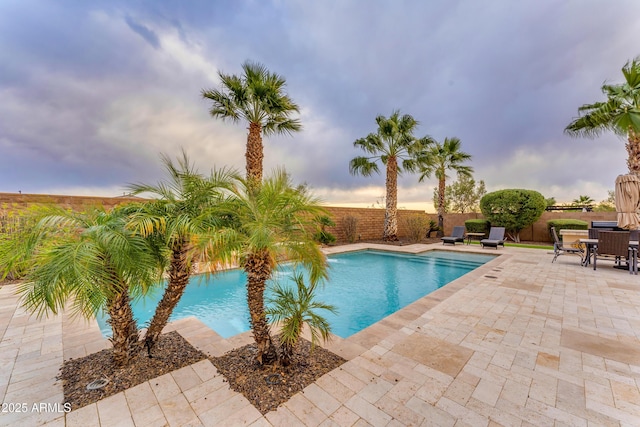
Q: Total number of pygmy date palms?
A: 4